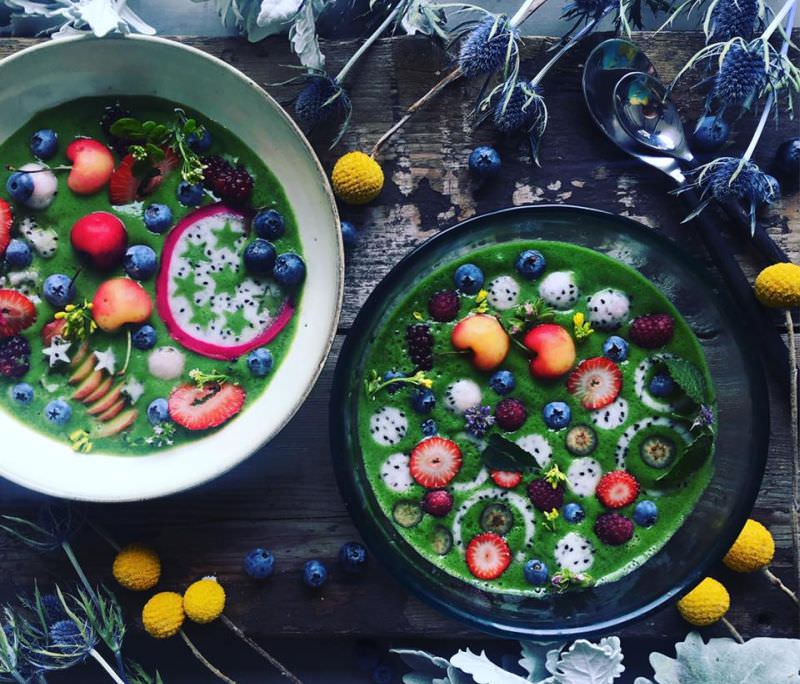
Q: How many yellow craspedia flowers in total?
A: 7